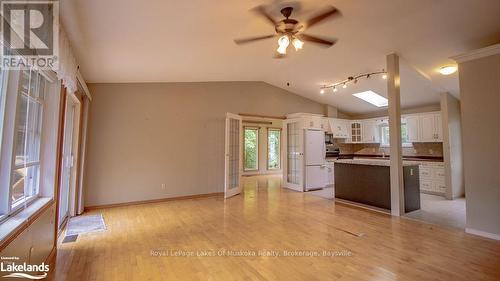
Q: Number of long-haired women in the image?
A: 0